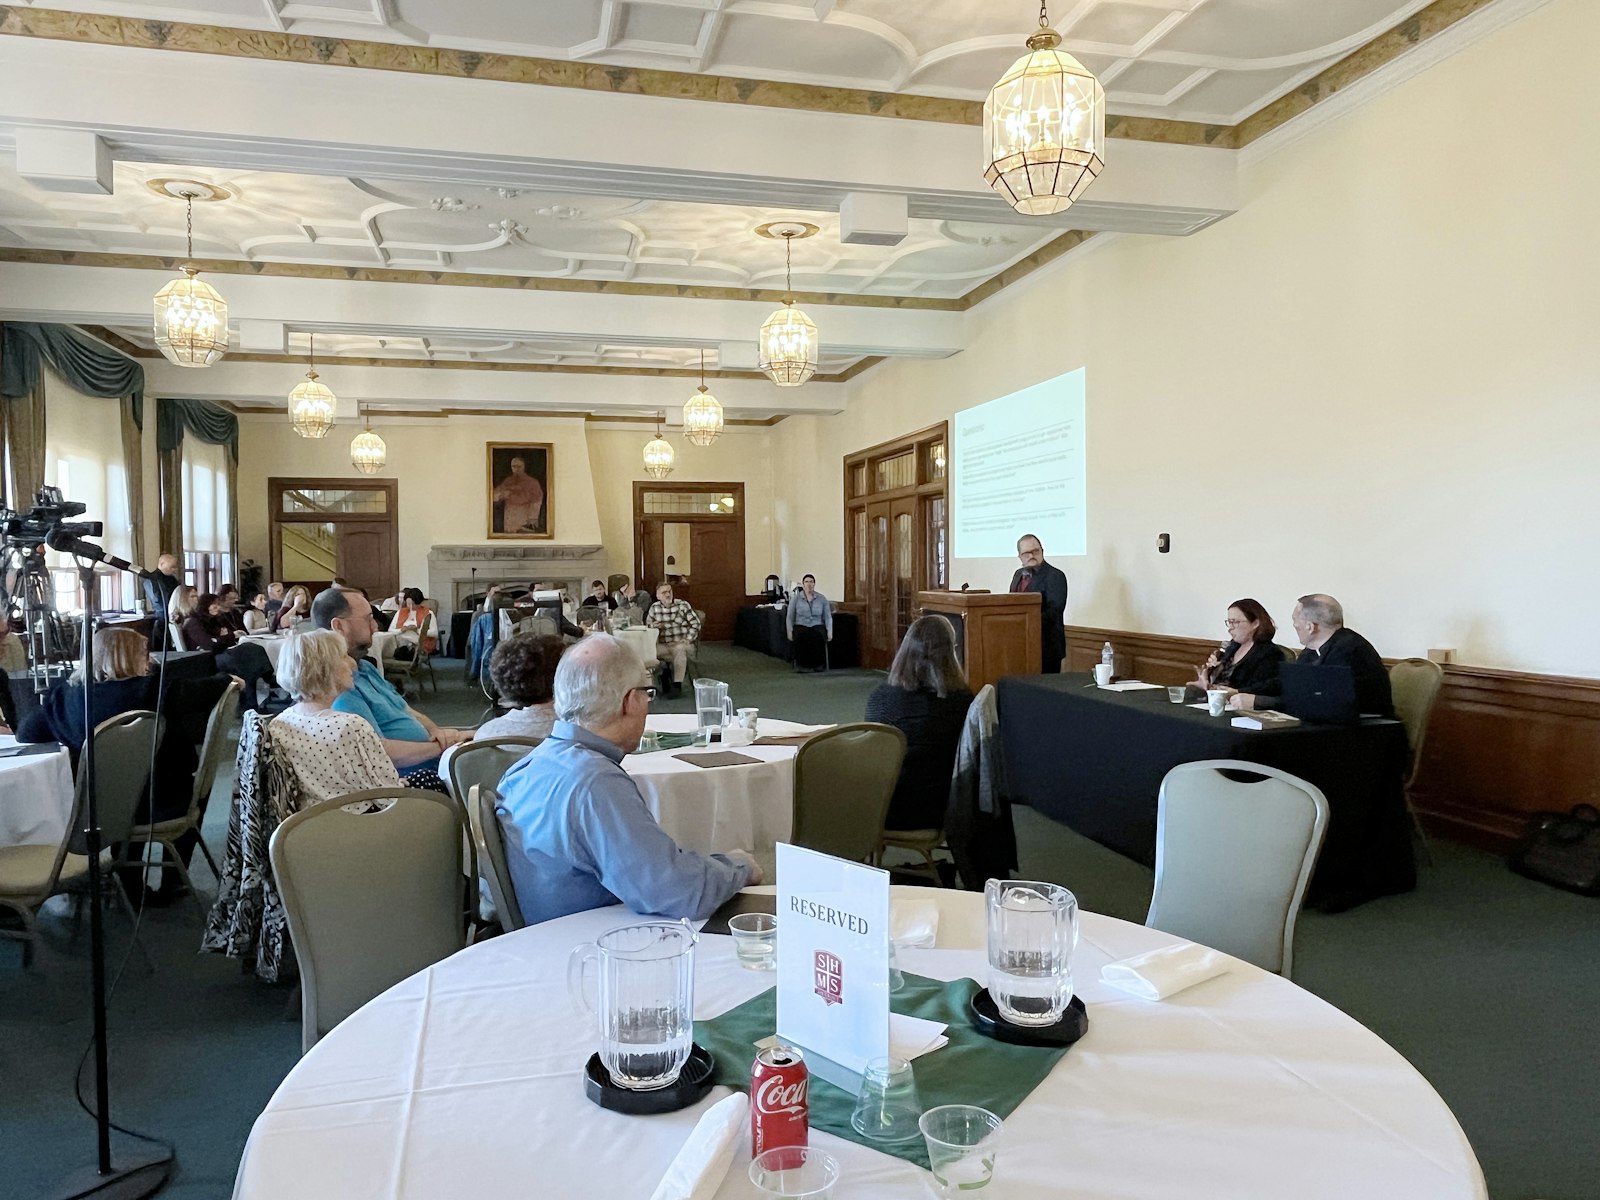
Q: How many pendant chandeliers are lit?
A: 7